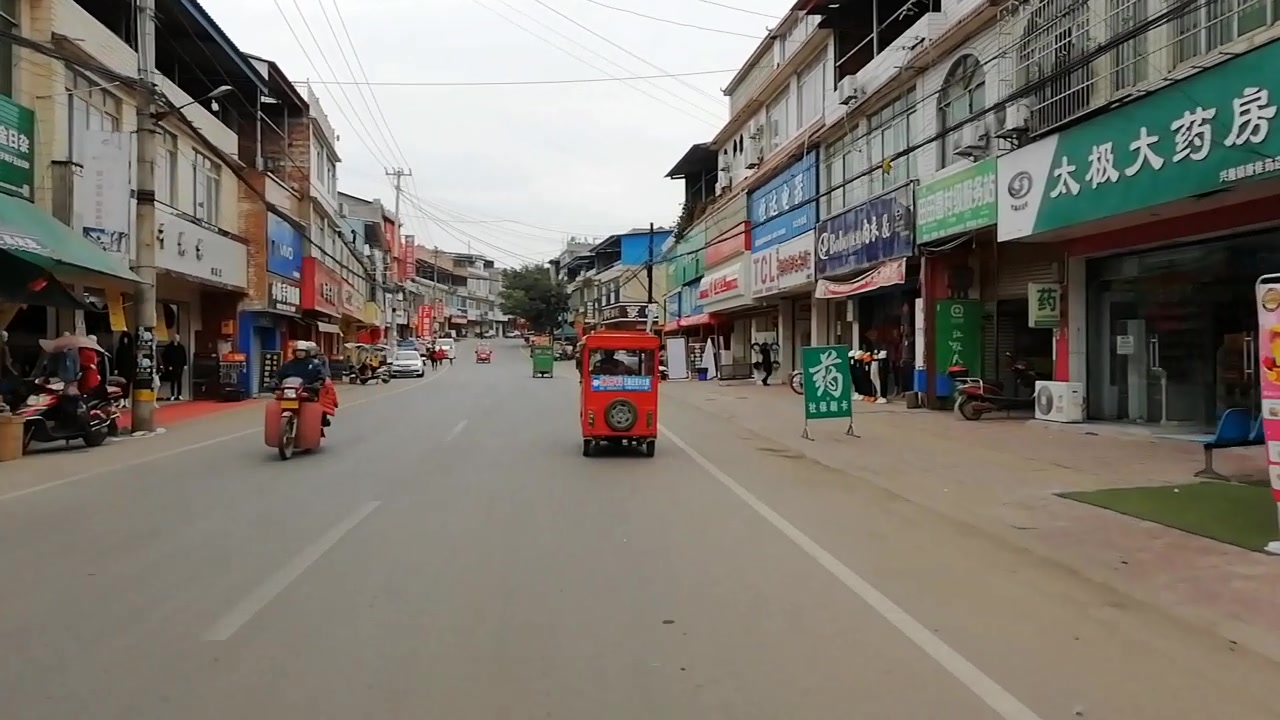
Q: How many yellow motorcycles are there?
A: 0